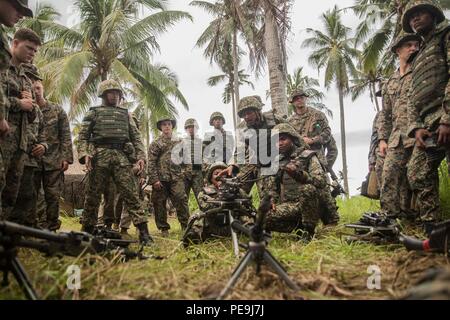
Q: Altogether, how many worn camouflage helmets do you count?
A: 7